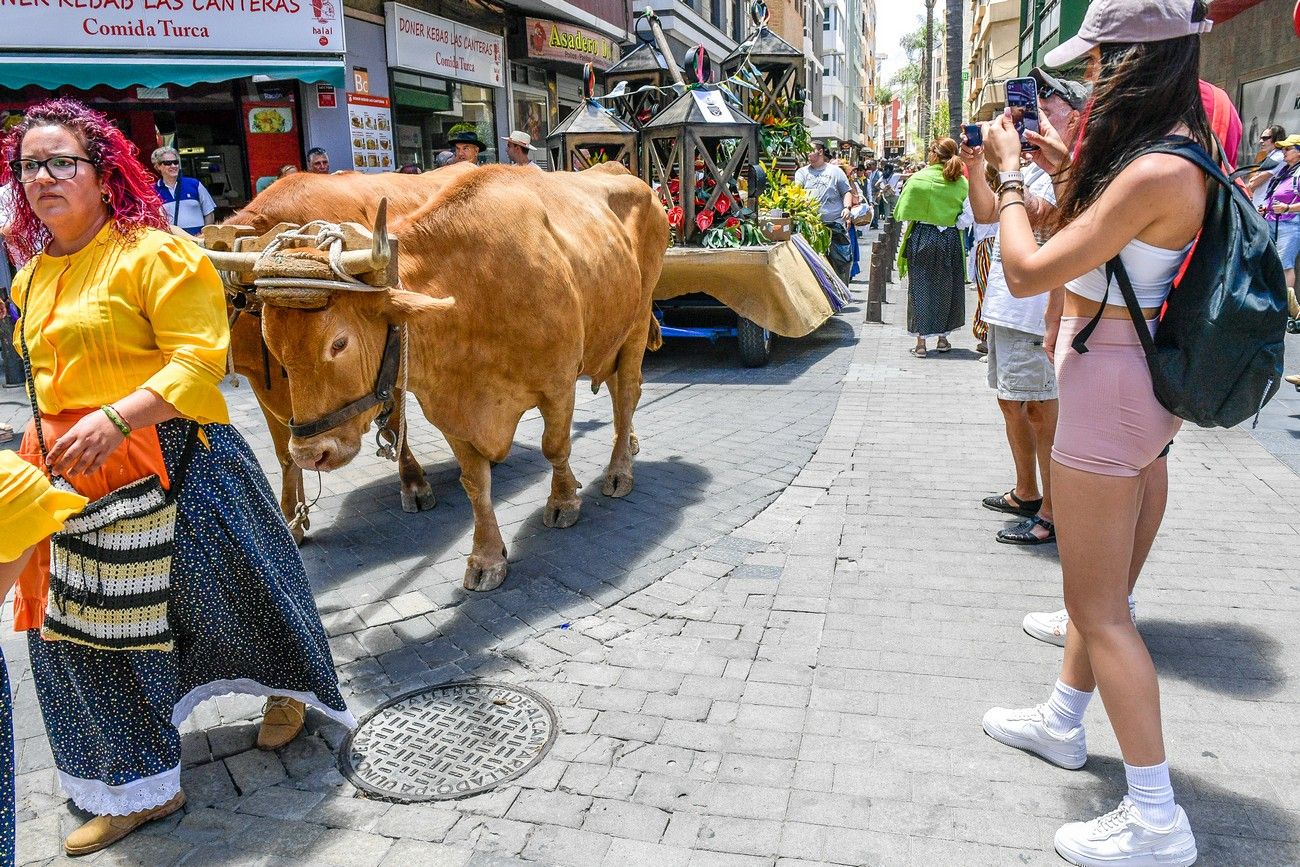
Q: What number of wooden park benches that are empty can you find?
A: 0